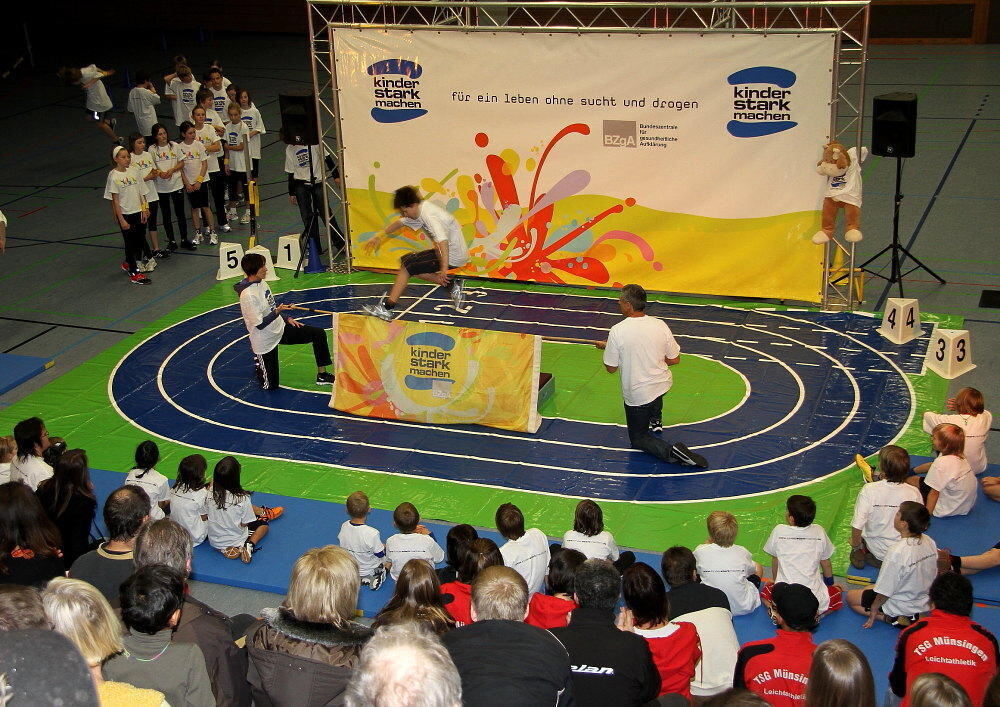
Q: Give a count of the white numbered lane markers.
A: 5